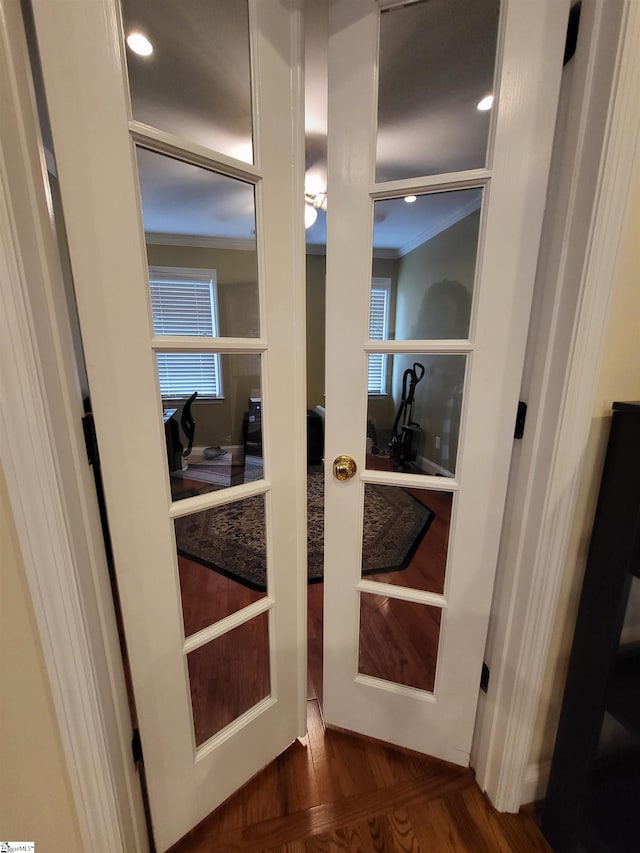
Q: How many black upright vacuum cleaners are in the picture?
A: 1